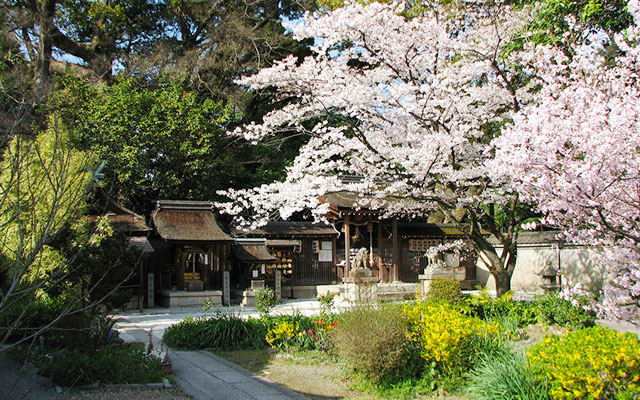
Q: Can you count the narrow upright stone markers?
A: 3